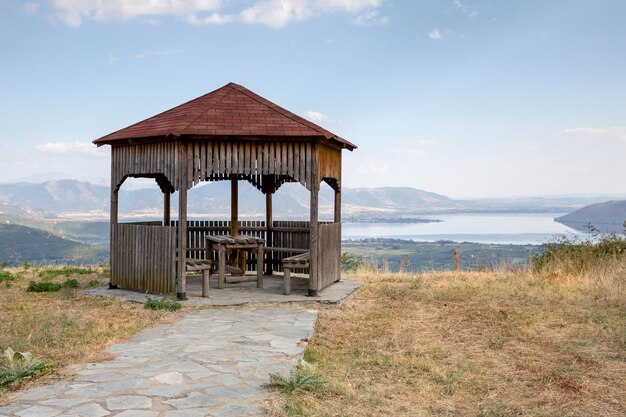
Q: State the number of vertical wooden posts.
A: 7